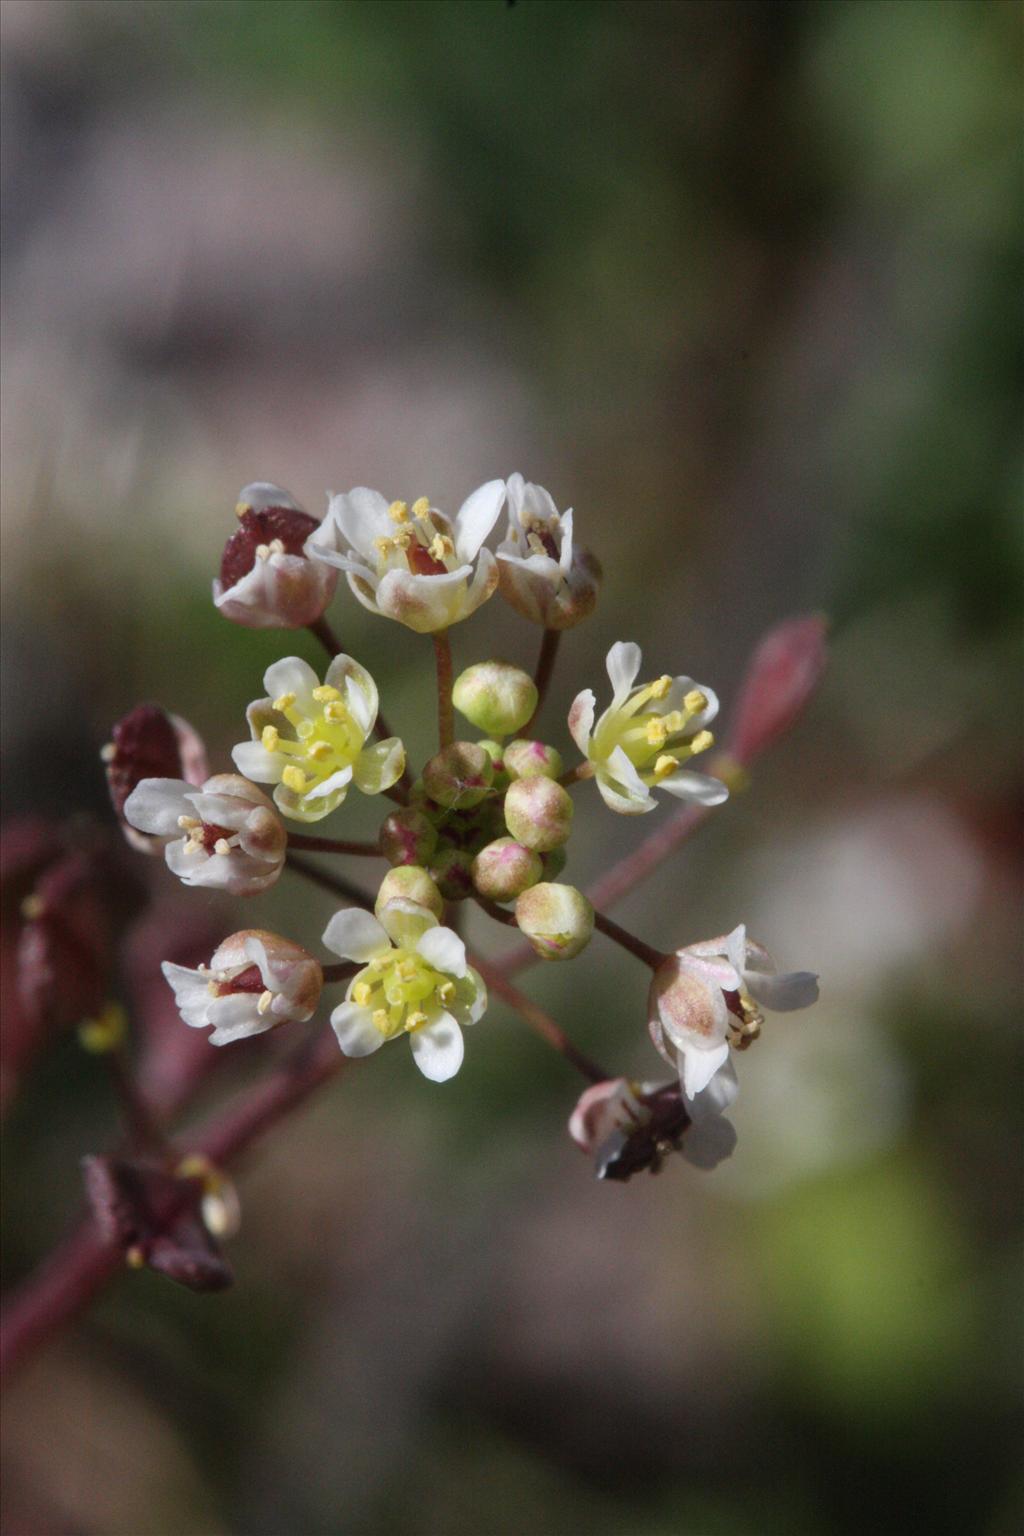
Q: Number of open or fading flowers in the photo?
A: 11